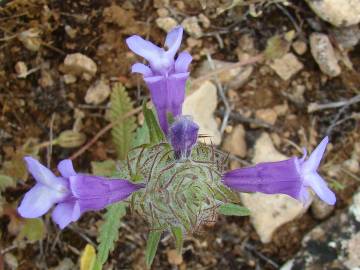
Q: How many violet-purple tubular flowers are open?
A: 3